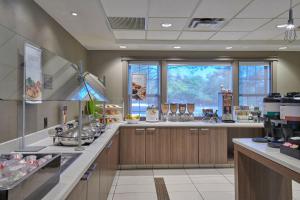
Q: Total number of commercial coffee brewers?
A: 2